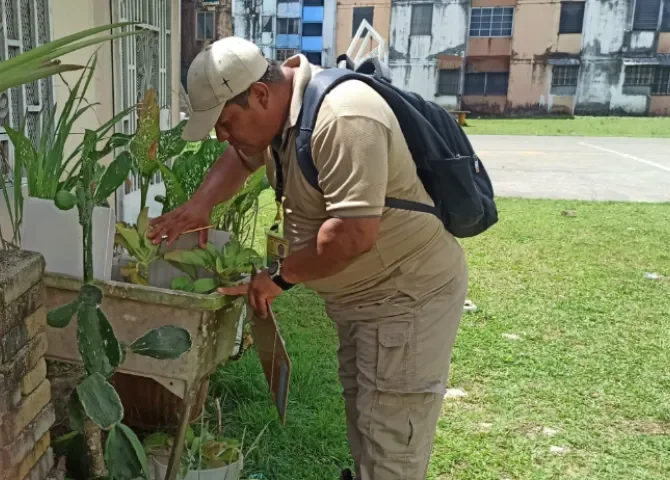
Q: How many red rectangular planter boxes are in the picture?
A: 0